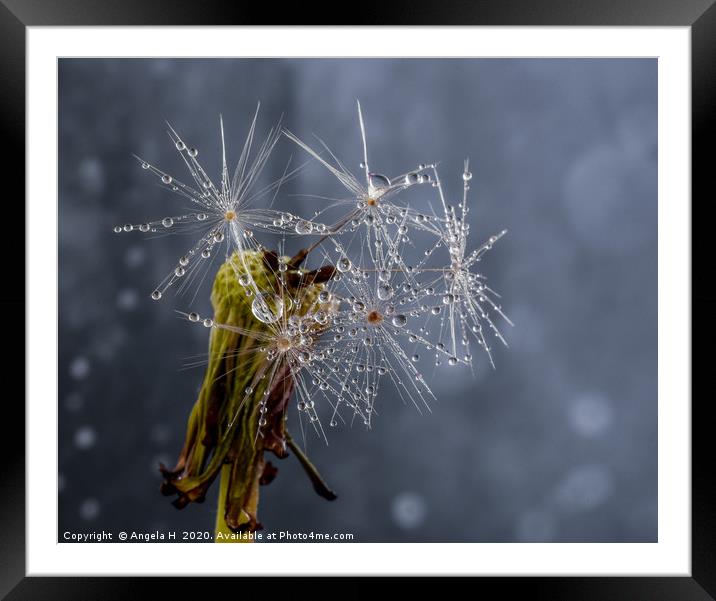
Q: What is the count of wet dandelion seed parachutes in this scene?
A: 5